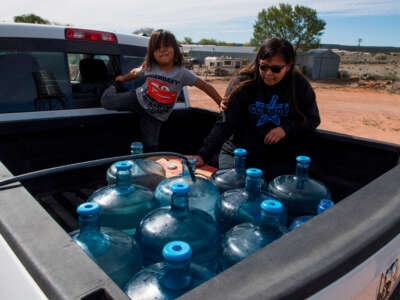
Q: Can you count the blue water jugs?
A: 11